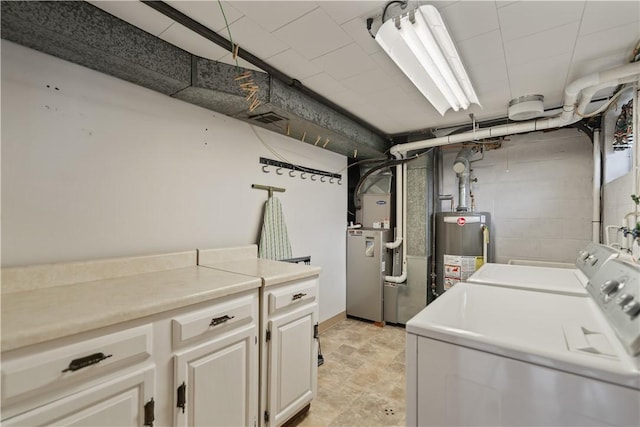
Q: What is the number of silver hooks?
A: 8